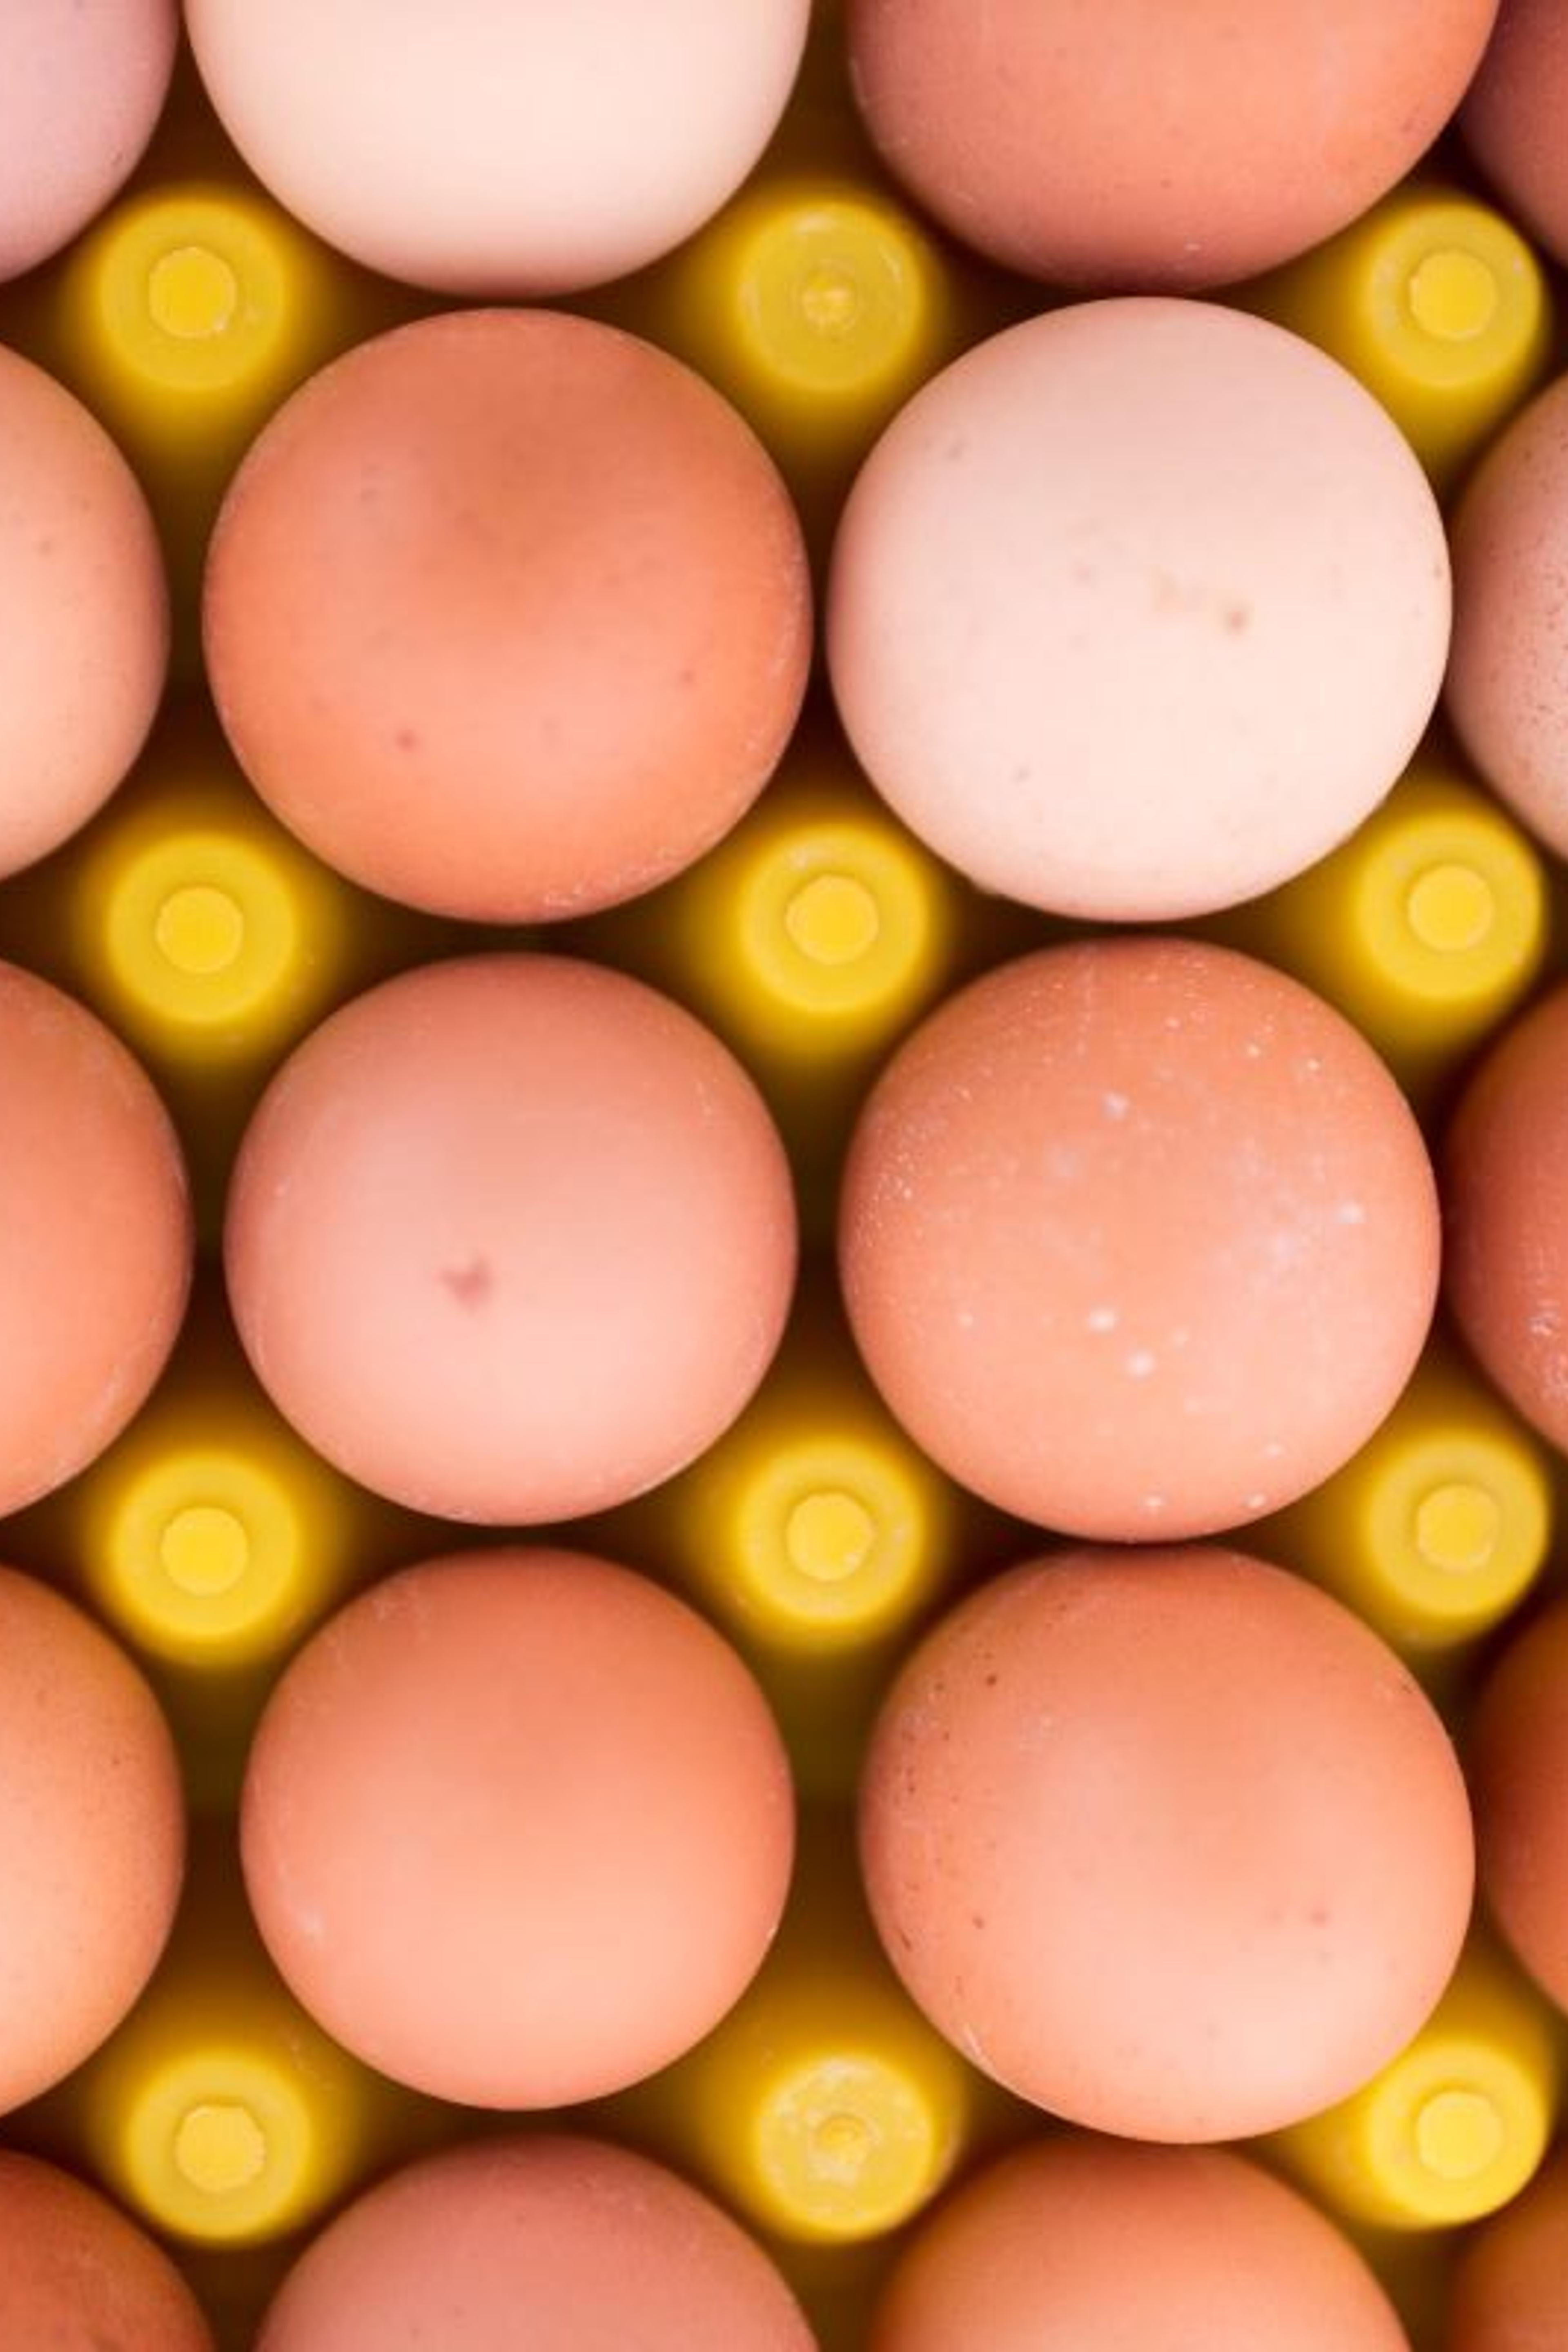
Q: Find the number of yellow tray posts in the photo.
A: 12